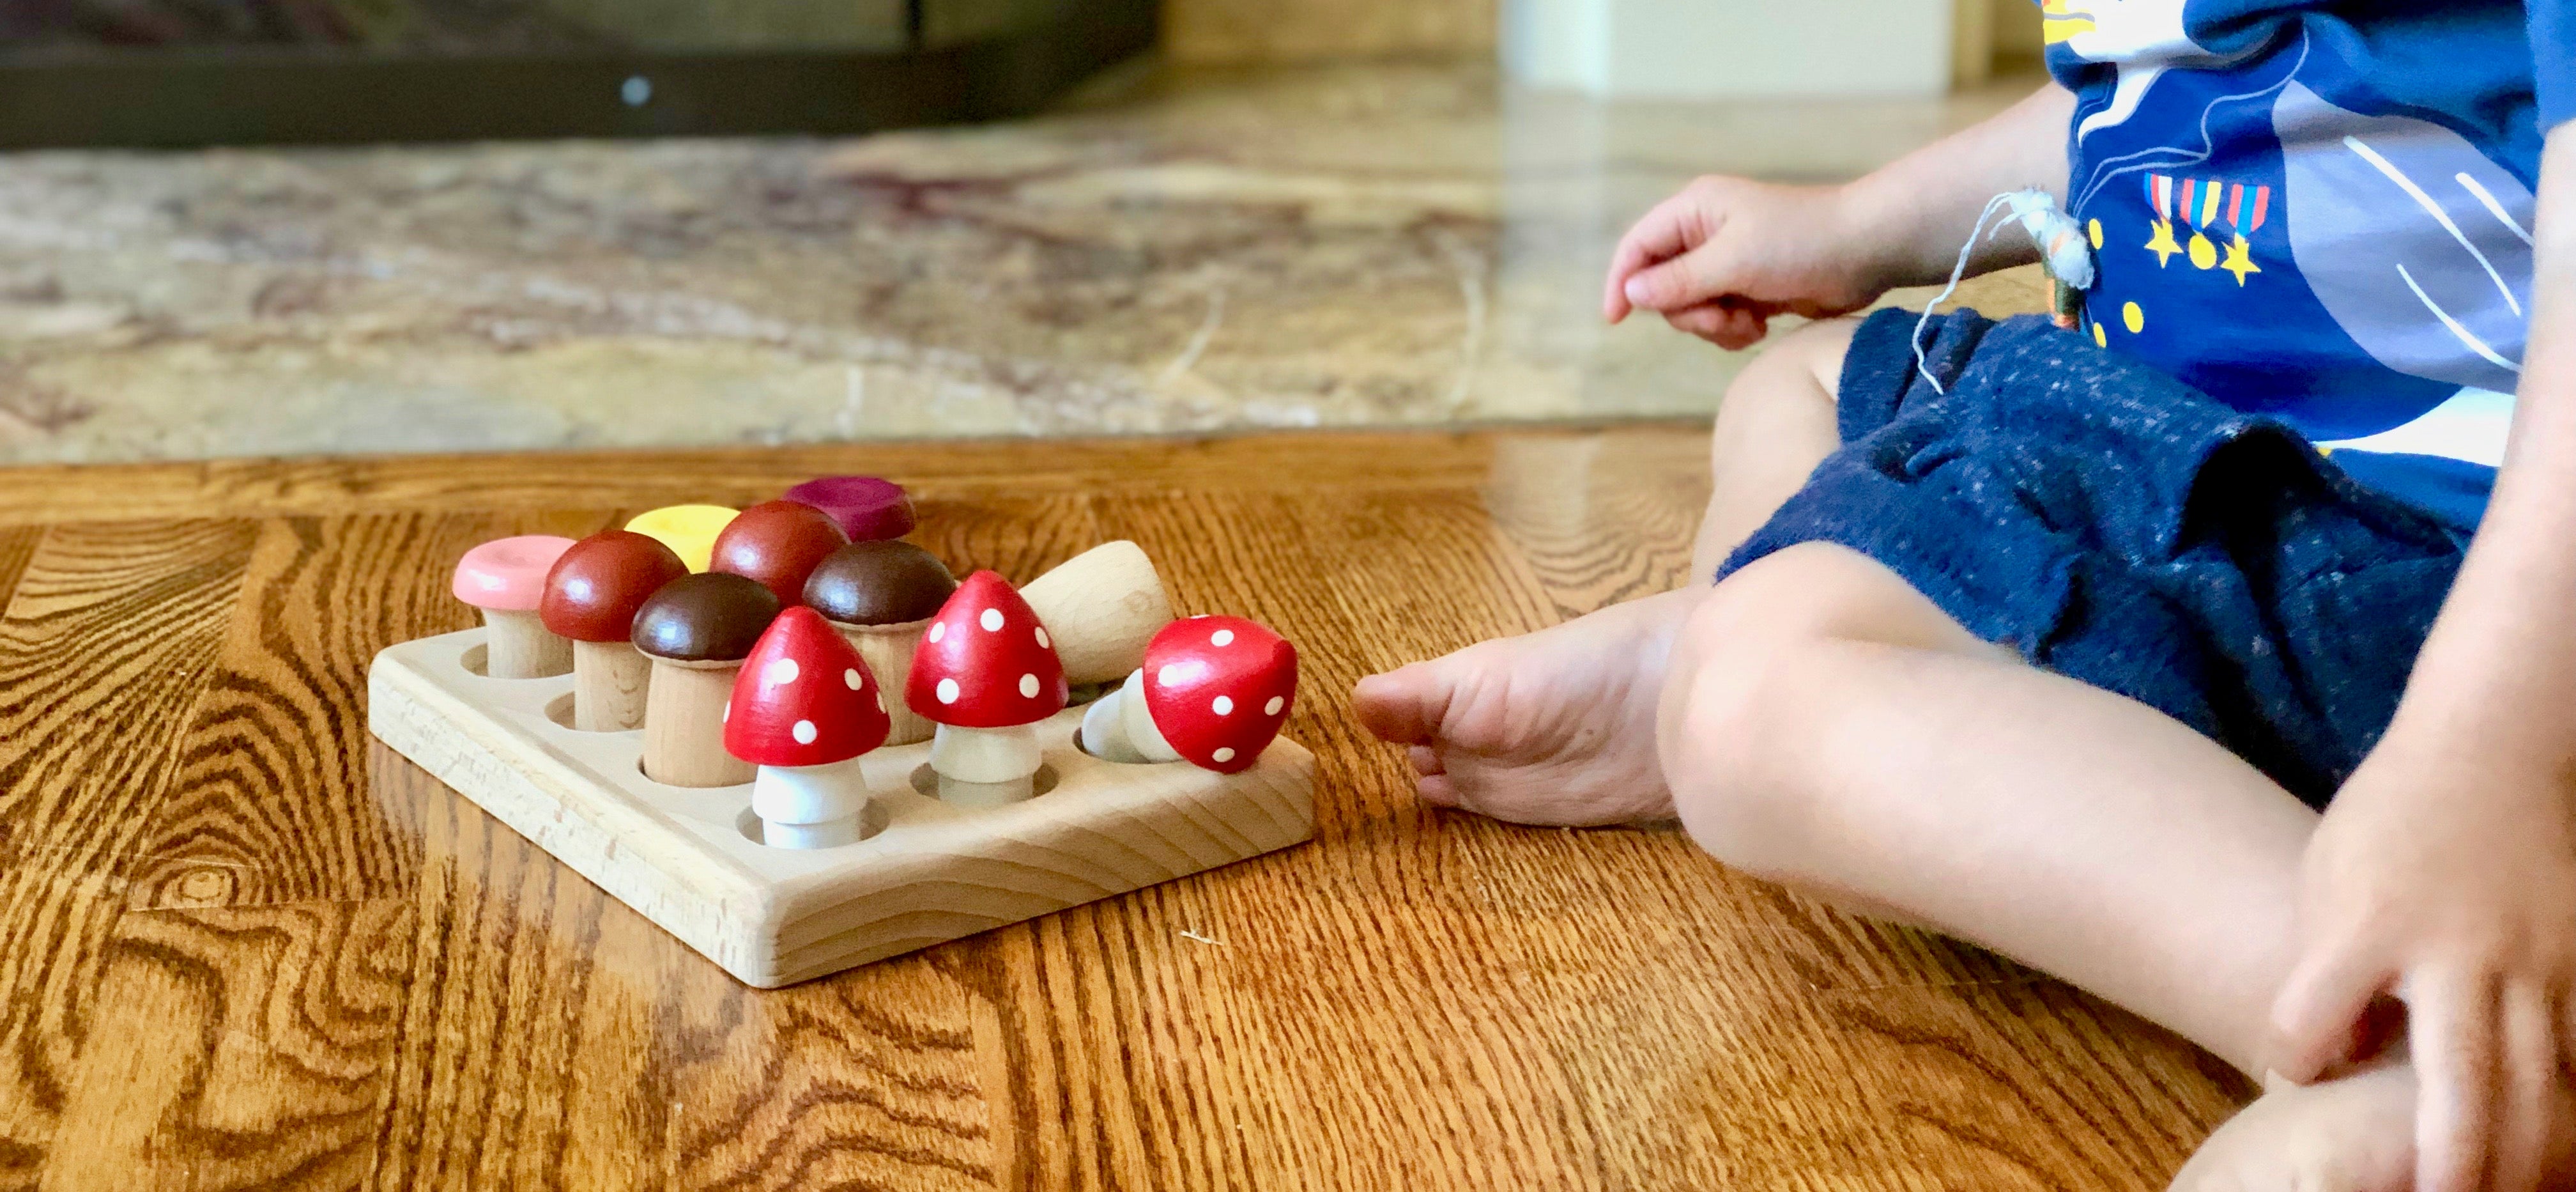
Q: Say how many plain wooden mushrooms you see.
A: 1